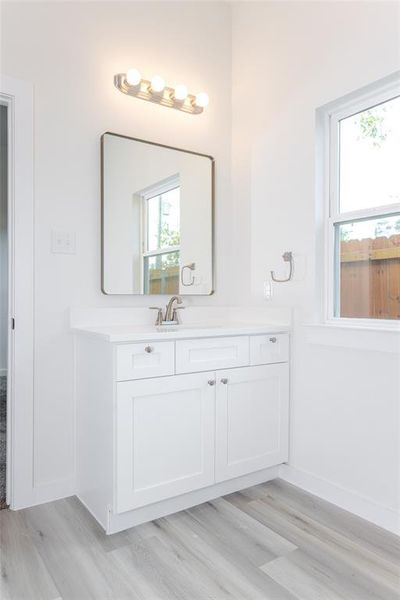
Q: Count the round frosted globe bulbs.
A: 4